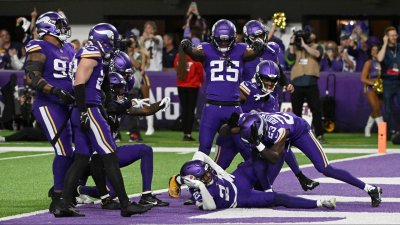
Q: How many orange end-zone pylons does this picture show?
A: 1